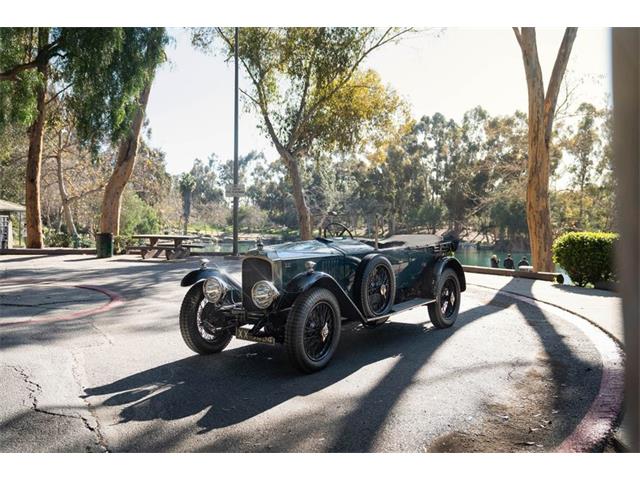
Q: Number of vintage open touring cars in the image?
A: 1